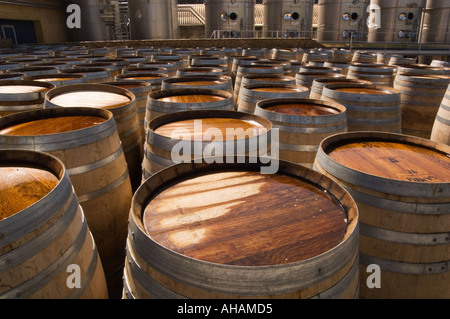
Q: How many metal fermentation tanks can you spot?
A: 7